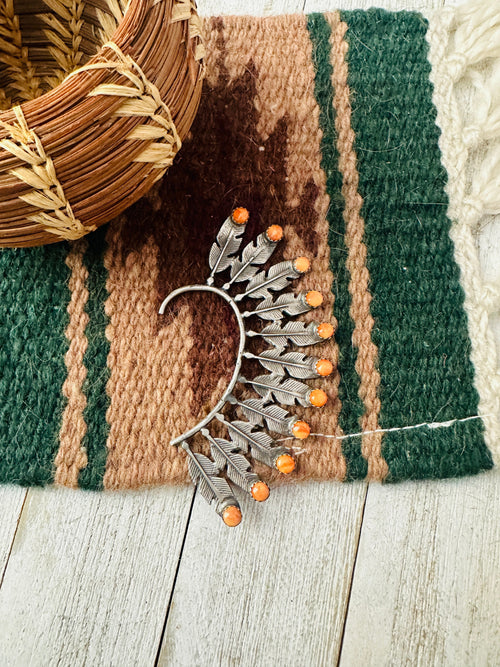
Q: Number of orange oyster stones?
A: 11